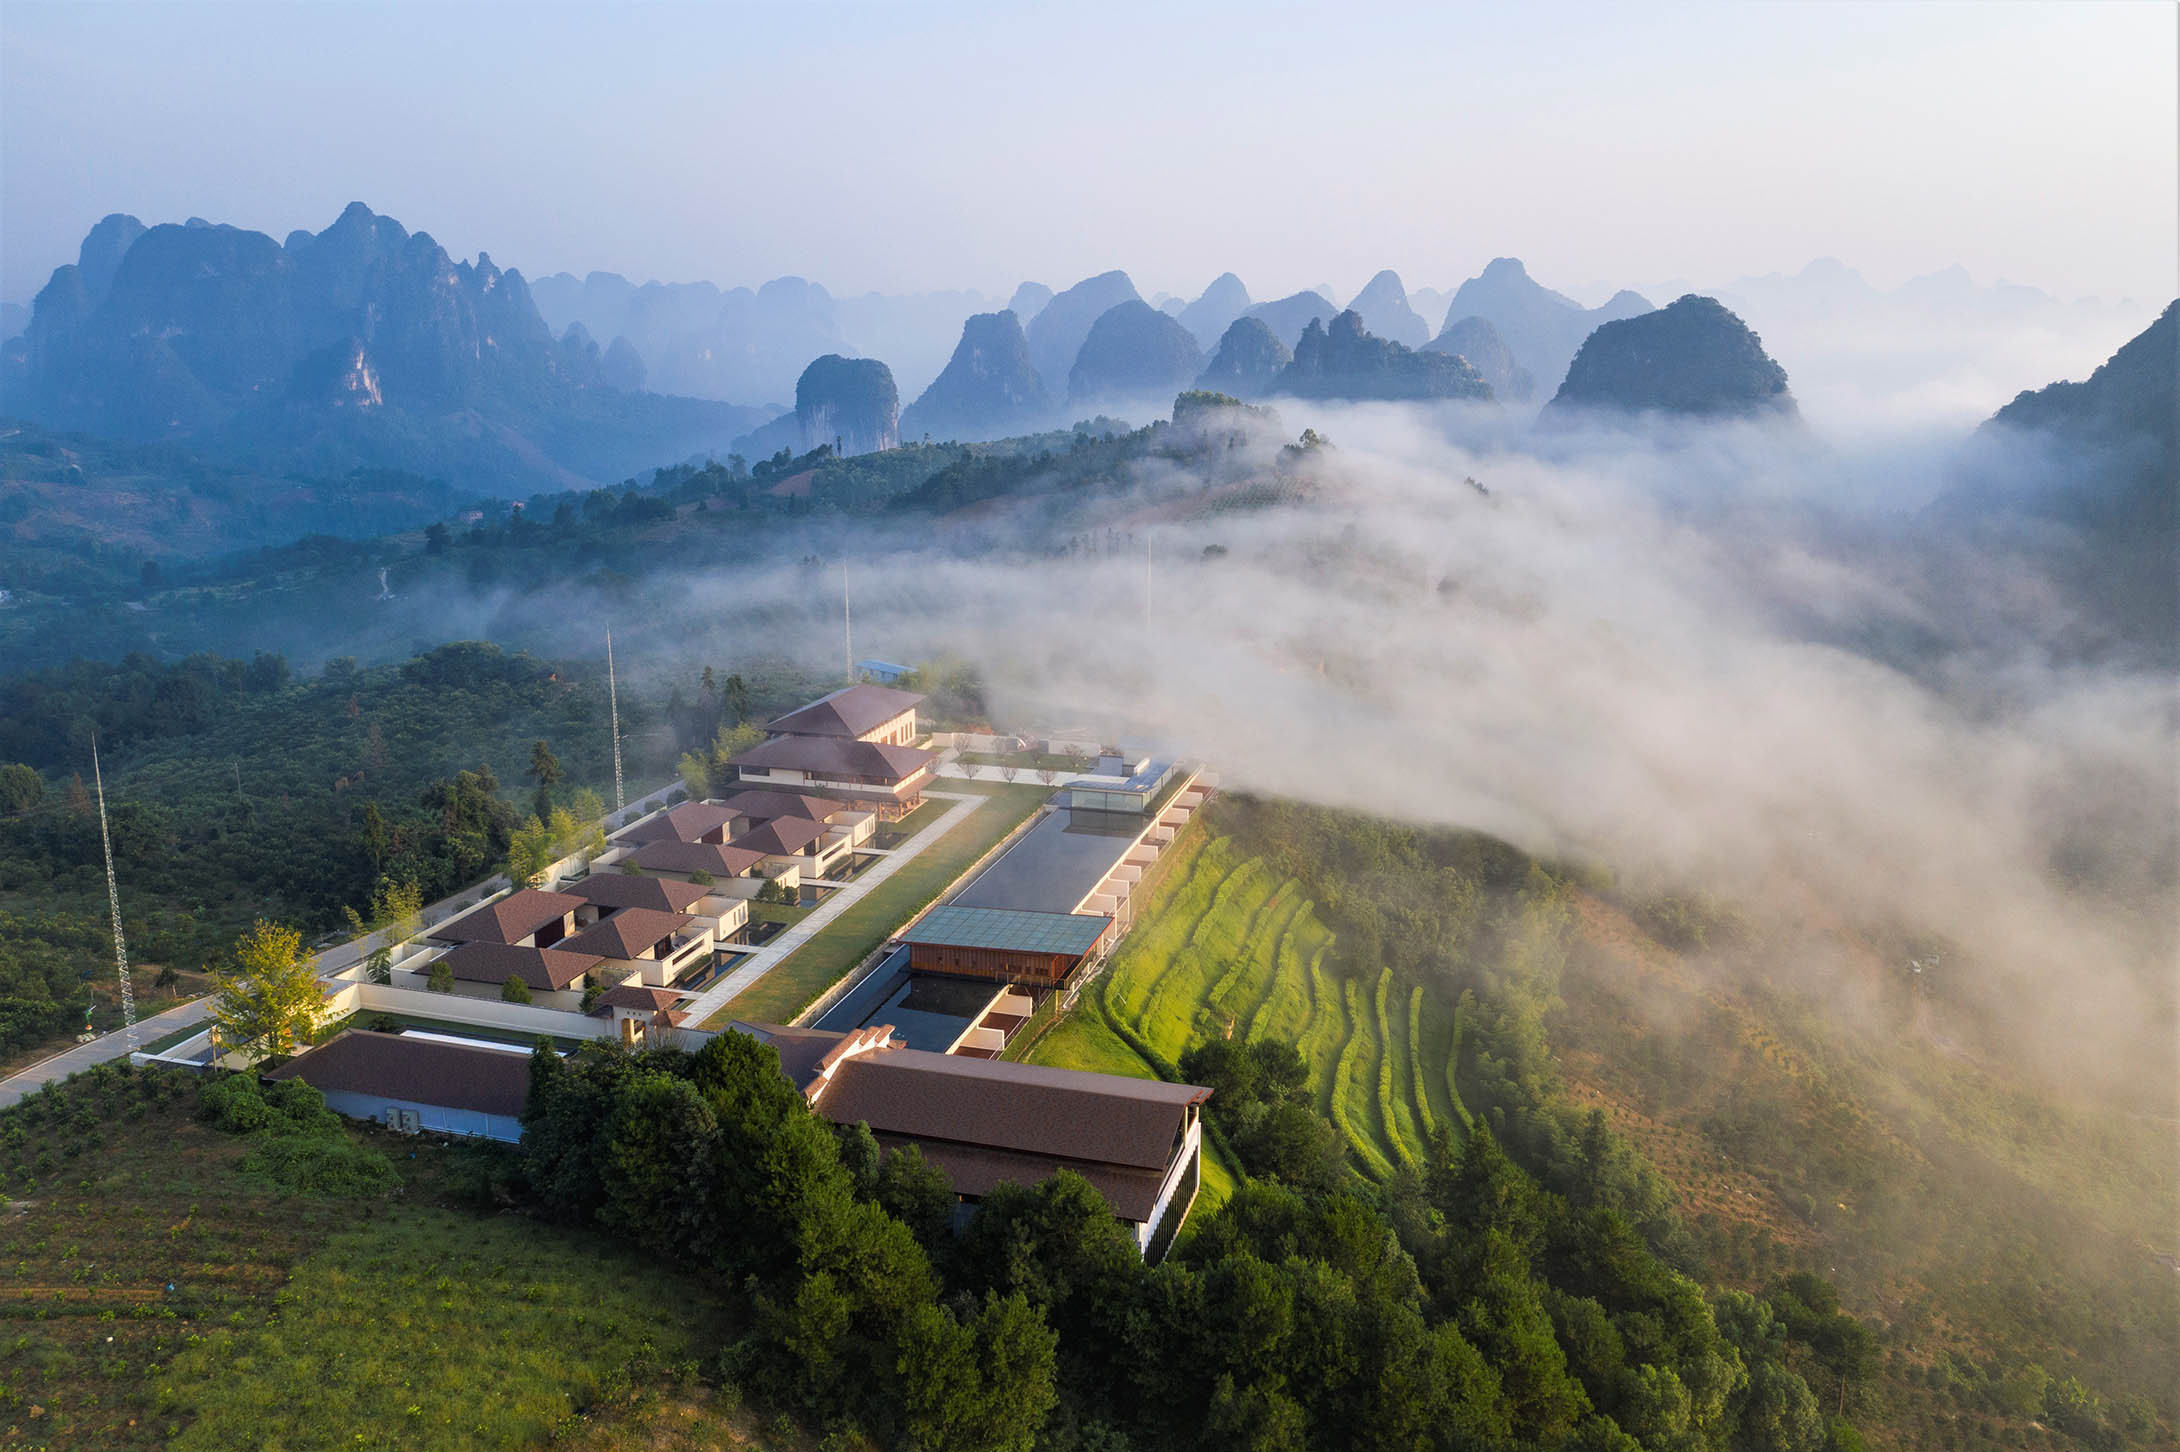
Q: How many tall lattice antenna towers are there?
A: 4